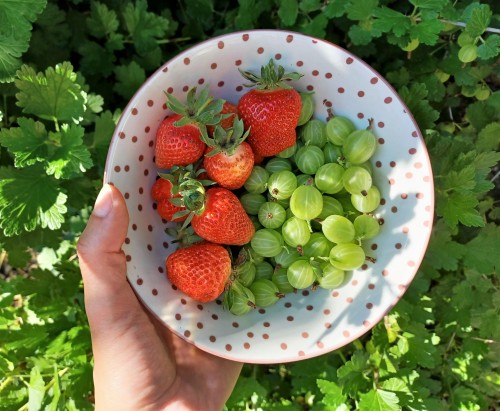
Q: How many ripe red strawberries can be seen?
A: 7